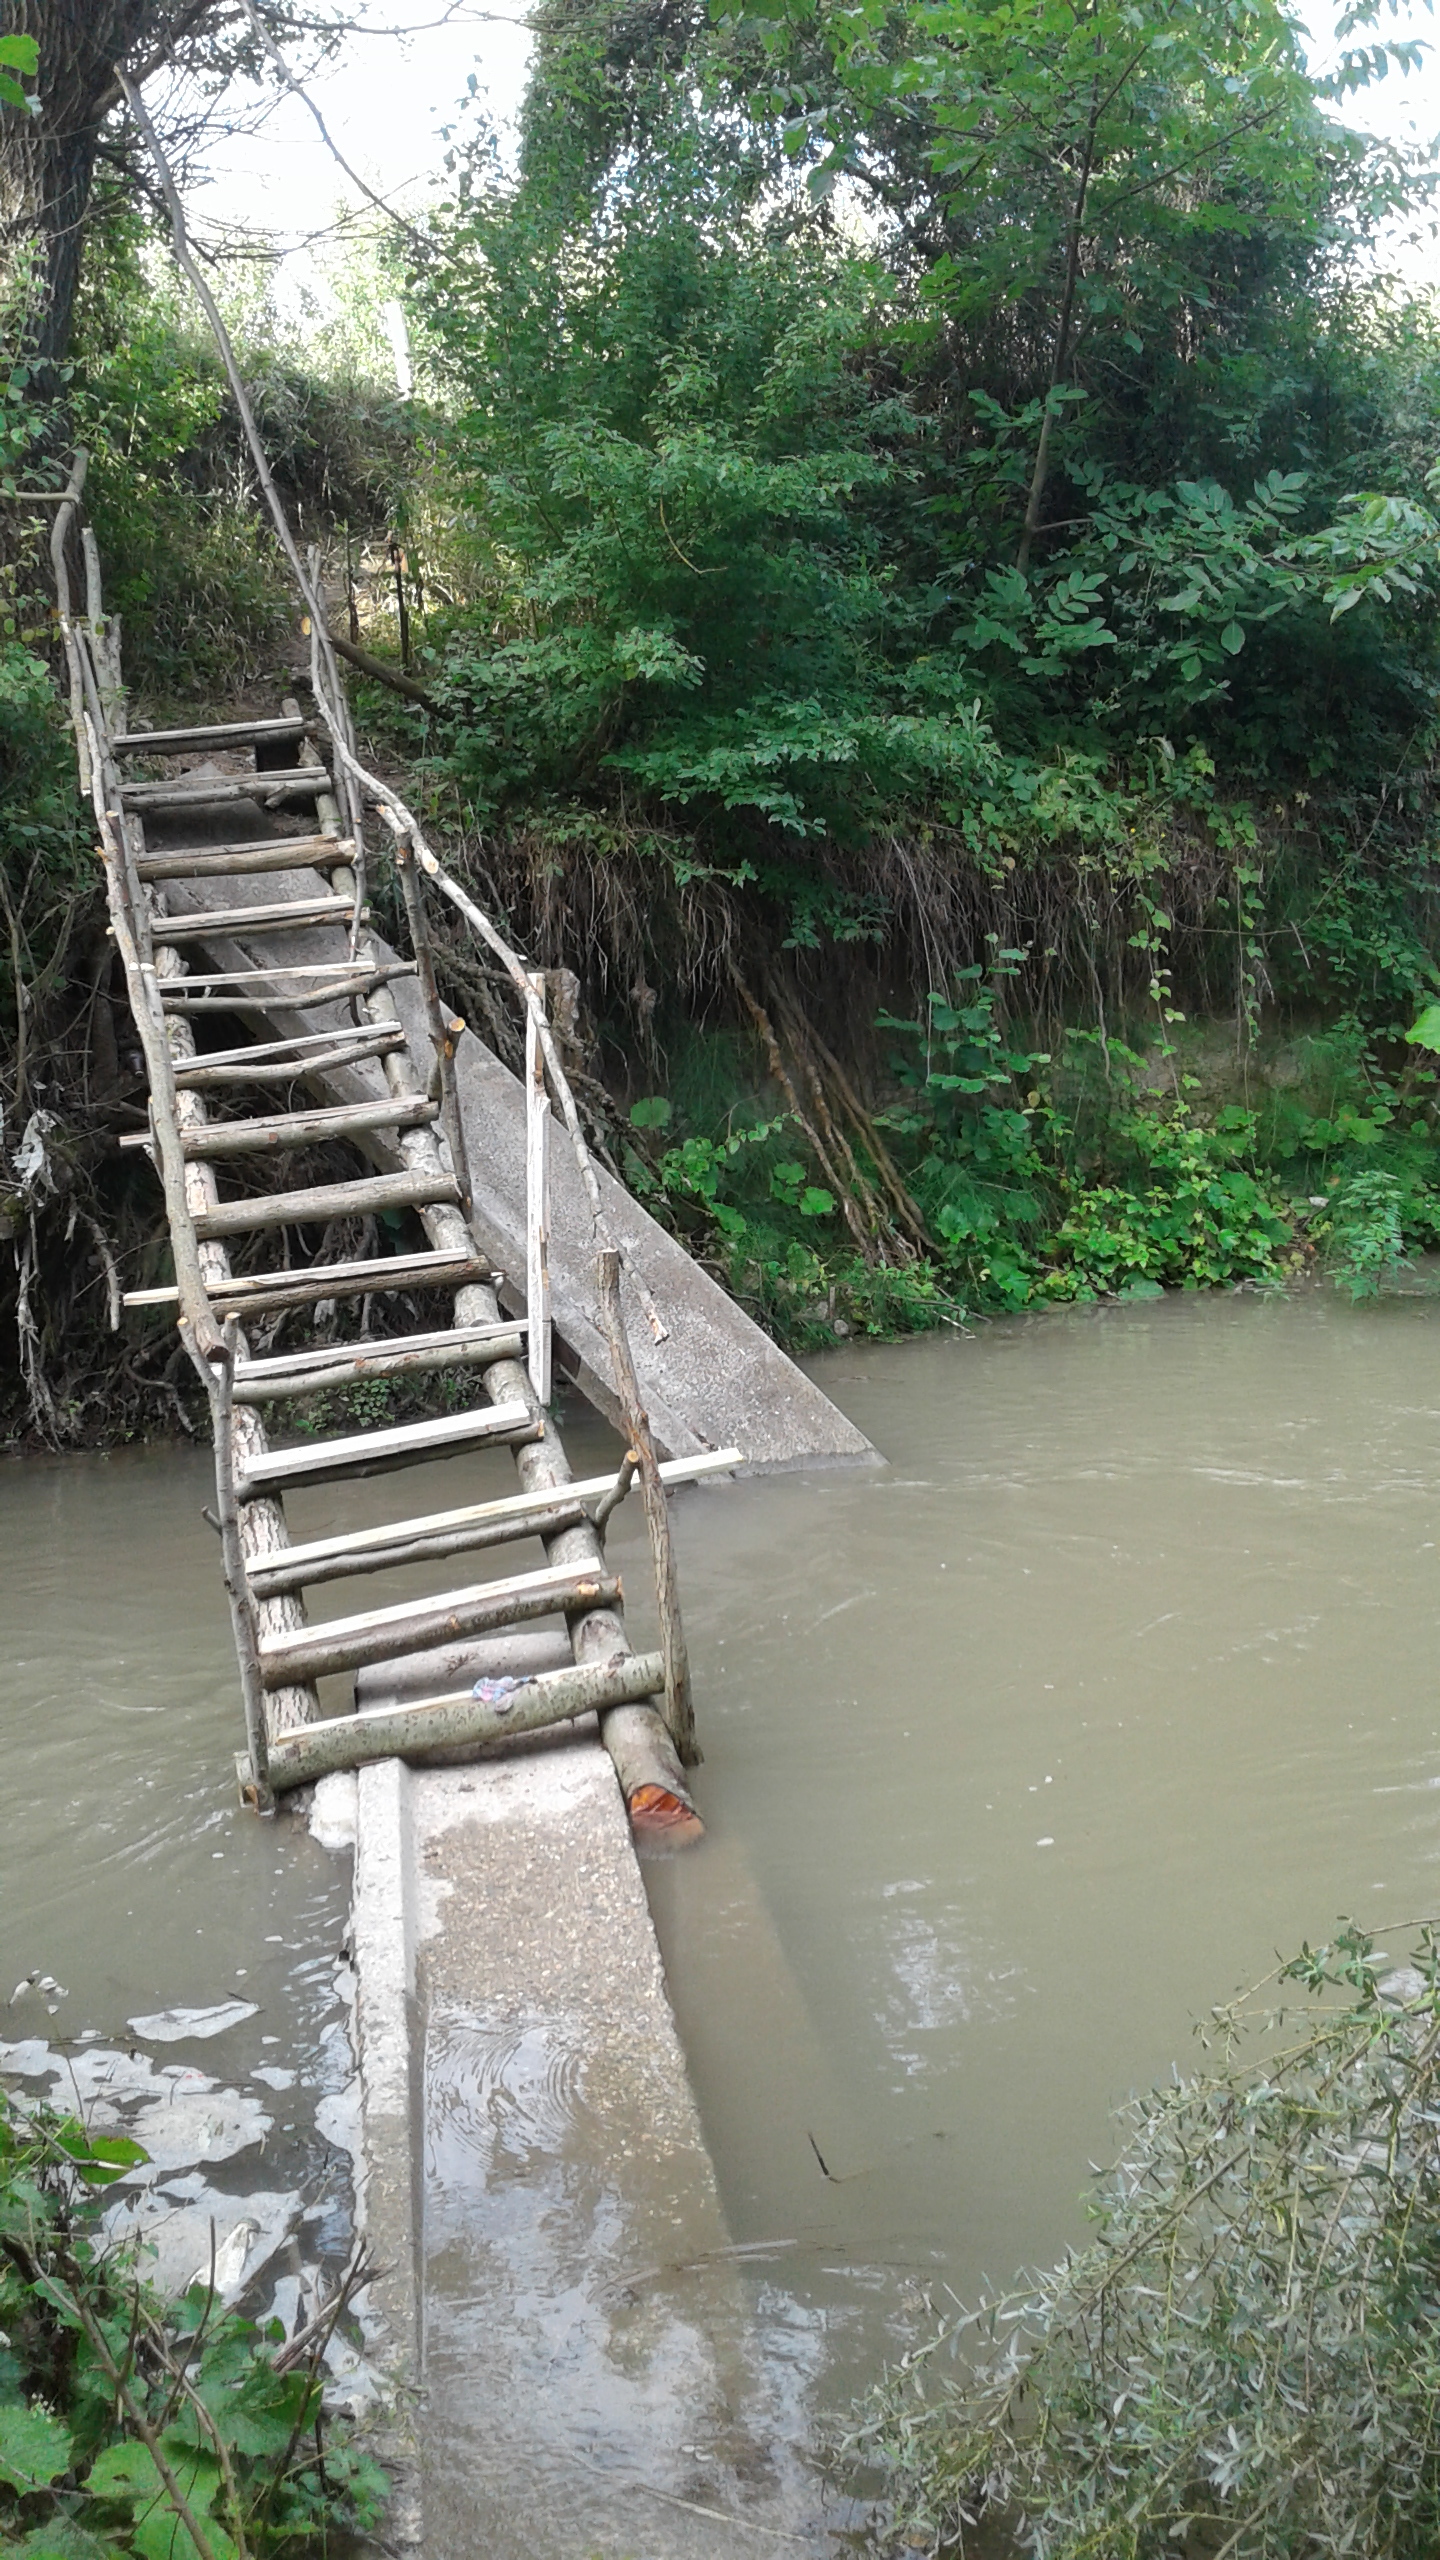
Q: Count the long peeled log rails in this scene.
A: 2